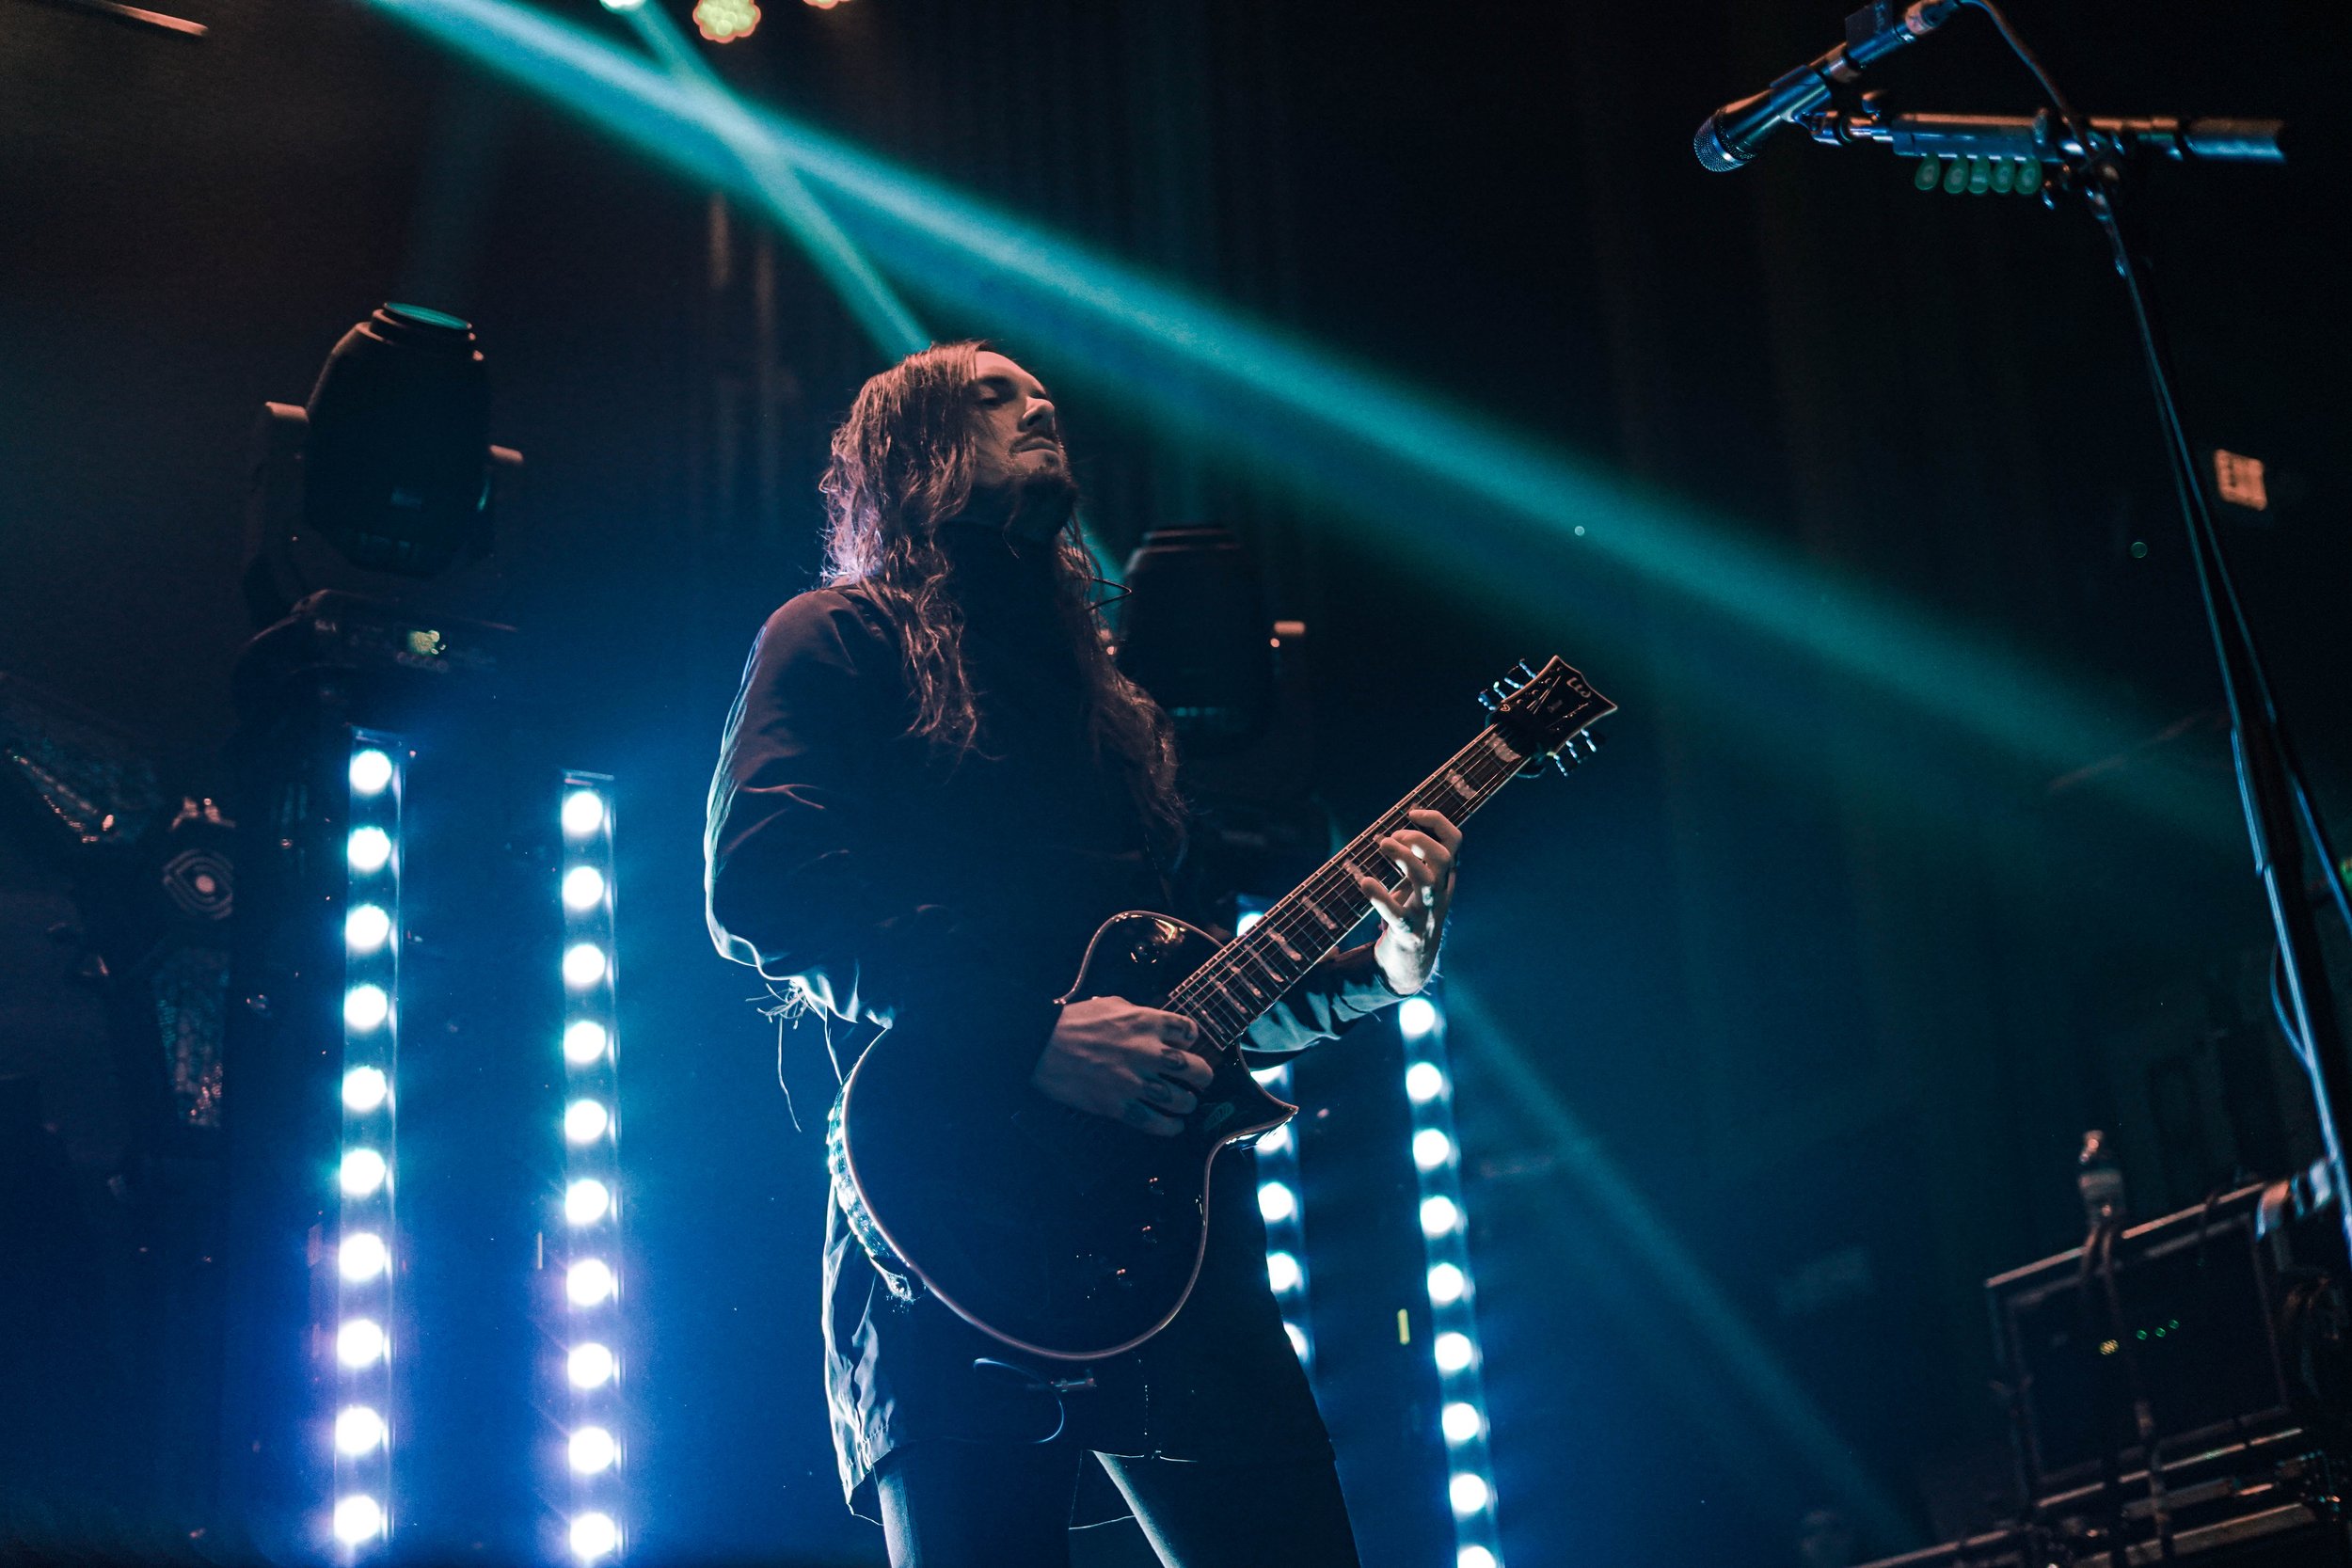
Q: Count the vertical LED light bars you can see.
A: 4